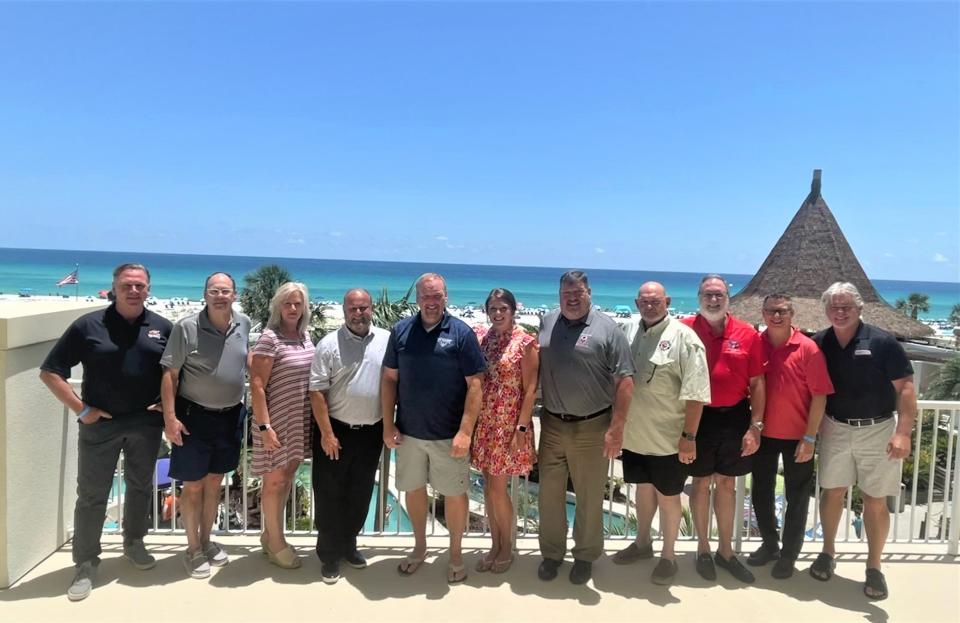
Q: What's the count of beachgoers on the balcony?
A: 11